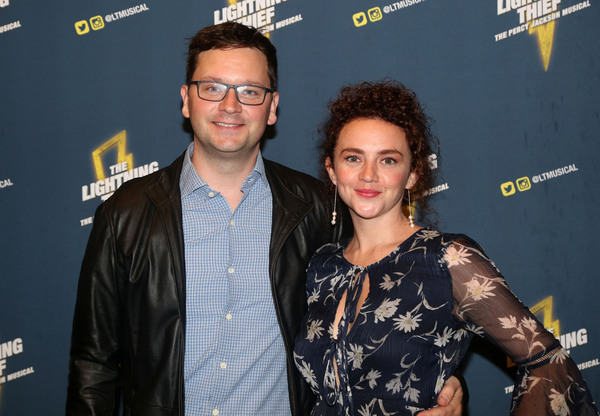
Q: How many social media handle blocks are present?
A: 3